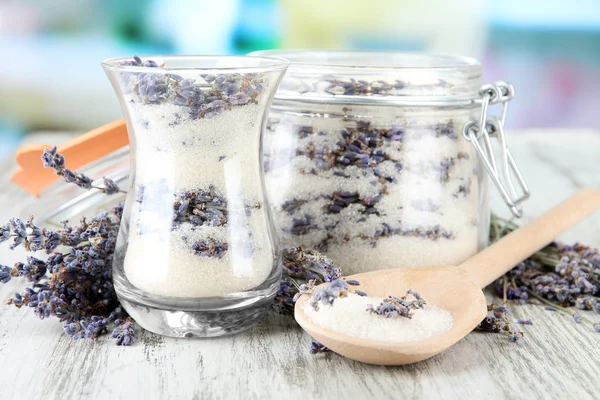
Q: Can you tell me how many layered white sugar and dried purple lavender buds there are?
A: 2